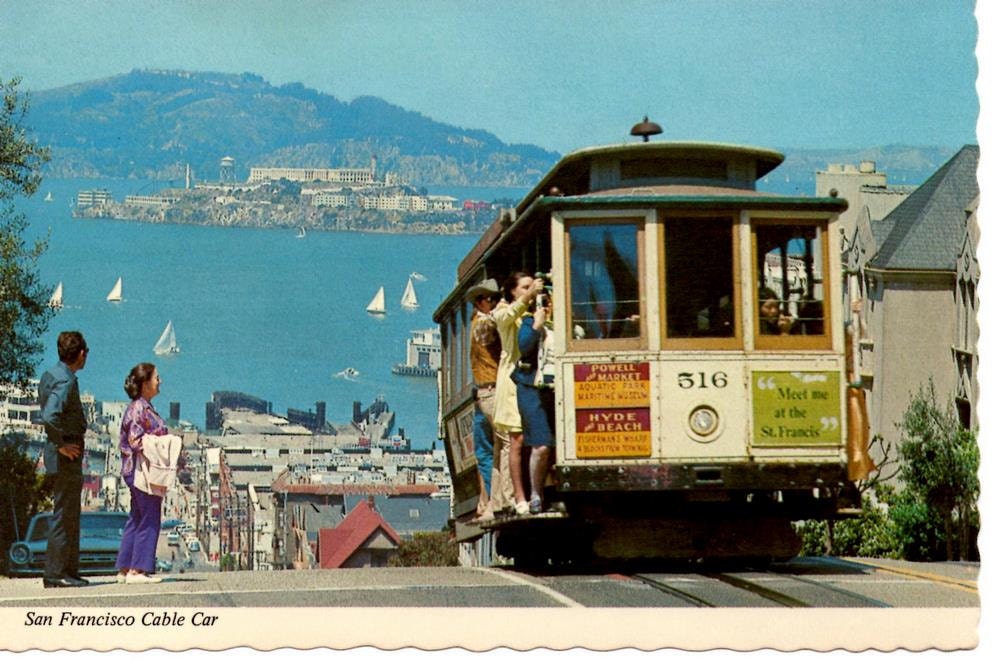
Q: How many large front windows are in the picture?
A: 3